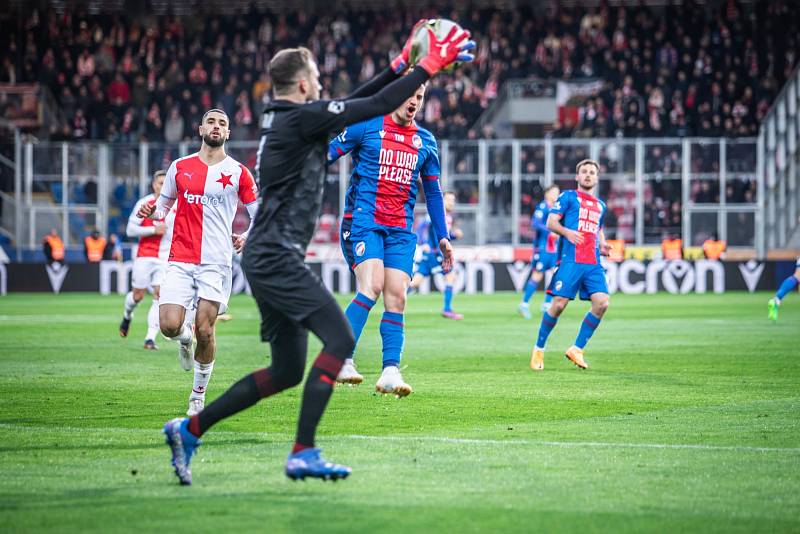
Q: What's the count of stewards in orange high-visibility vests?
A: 5